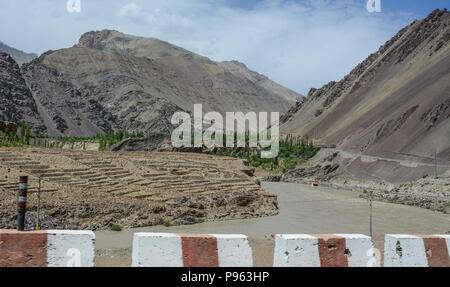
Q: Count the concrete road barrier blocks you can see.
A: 4